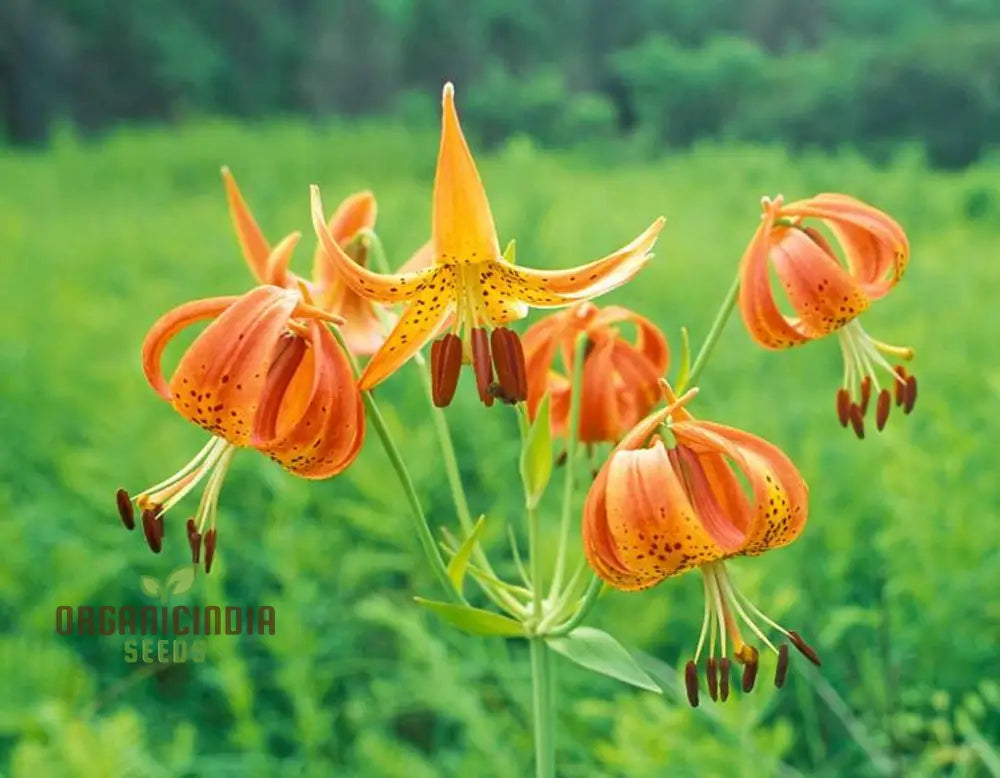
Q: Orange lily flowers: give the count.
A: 6